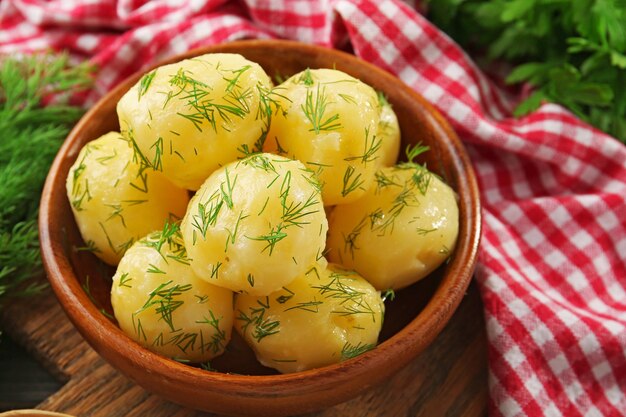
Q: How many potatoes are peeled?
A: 8